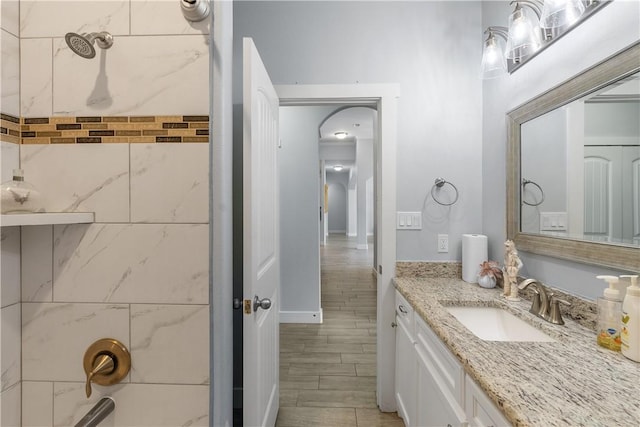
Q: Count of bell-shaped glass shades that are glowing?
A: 3